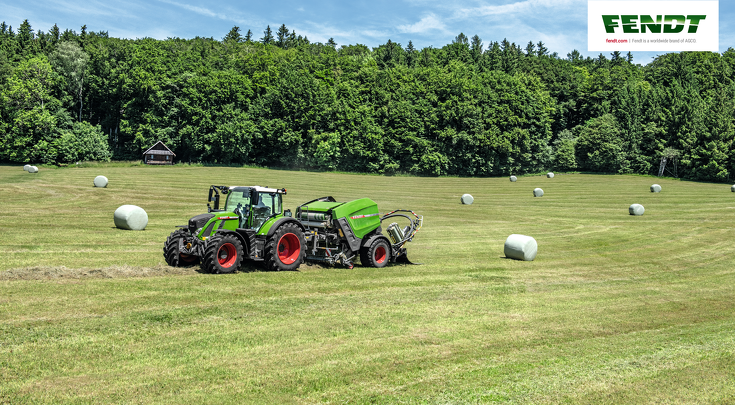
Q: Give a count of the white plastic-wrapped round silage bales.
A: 12